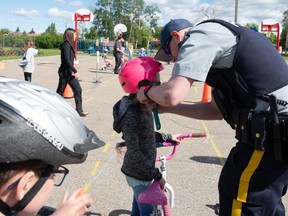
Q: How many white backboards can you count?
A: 3